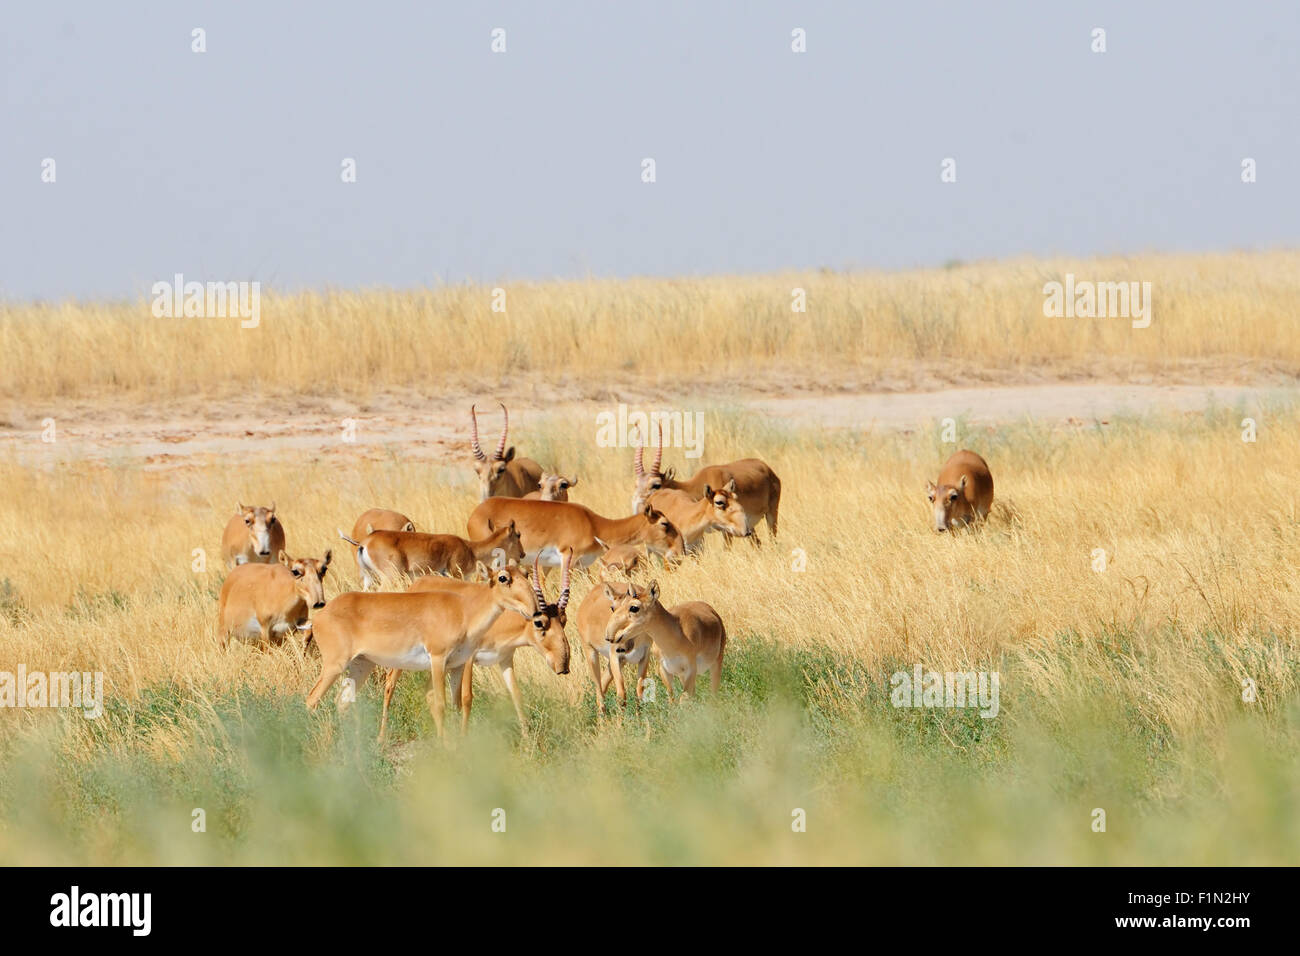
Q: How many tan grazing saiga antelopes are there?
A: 15